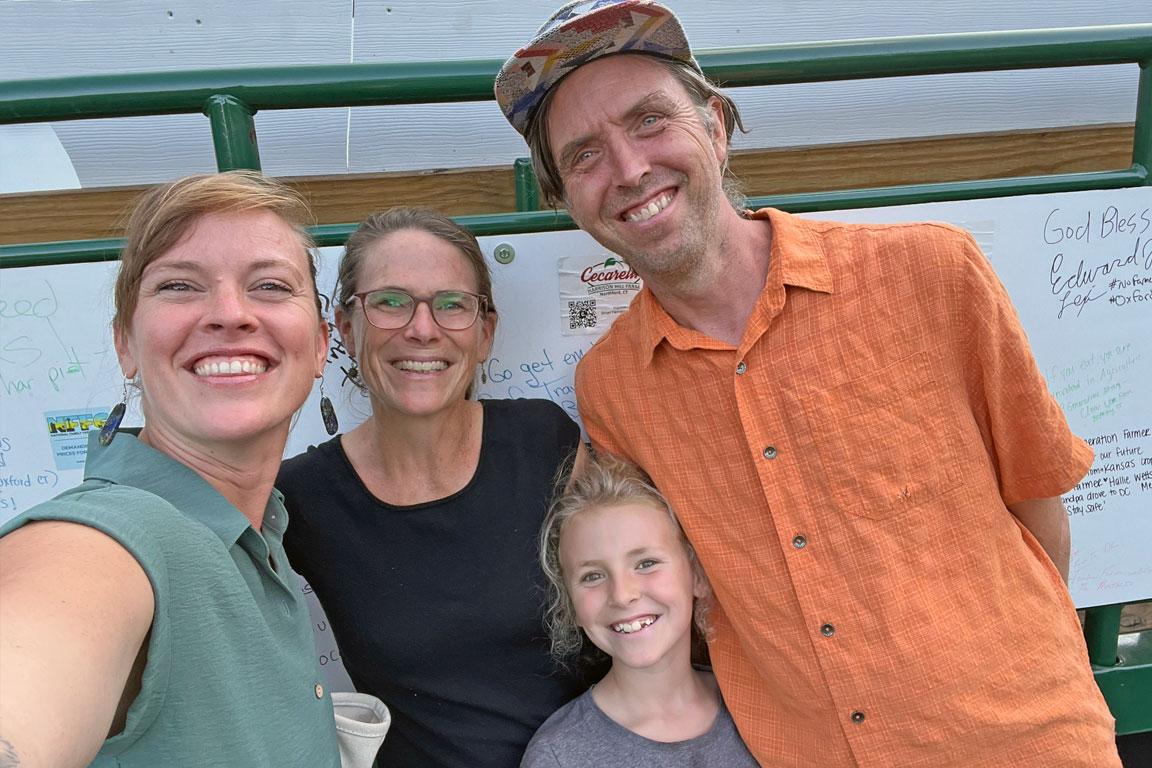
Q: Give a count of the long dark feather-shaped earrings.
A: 2